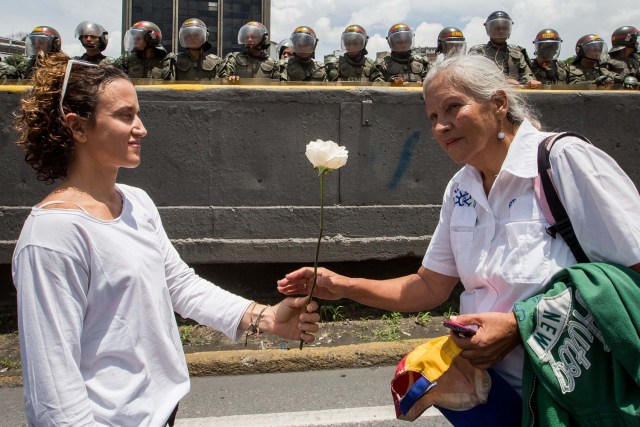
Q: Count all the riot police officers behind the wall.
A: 14